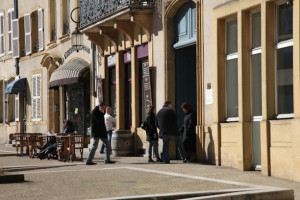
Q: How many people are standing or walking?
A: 5